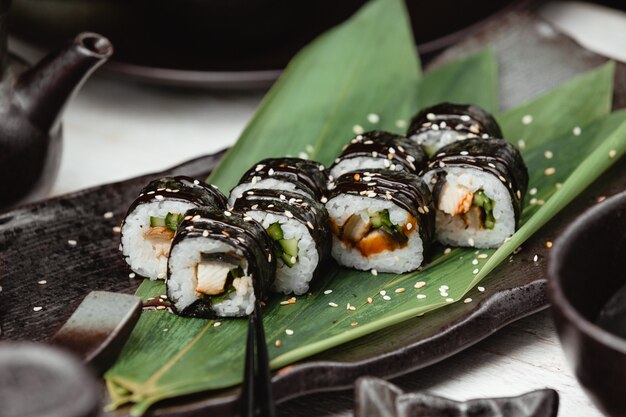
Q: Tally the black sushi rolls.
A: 8